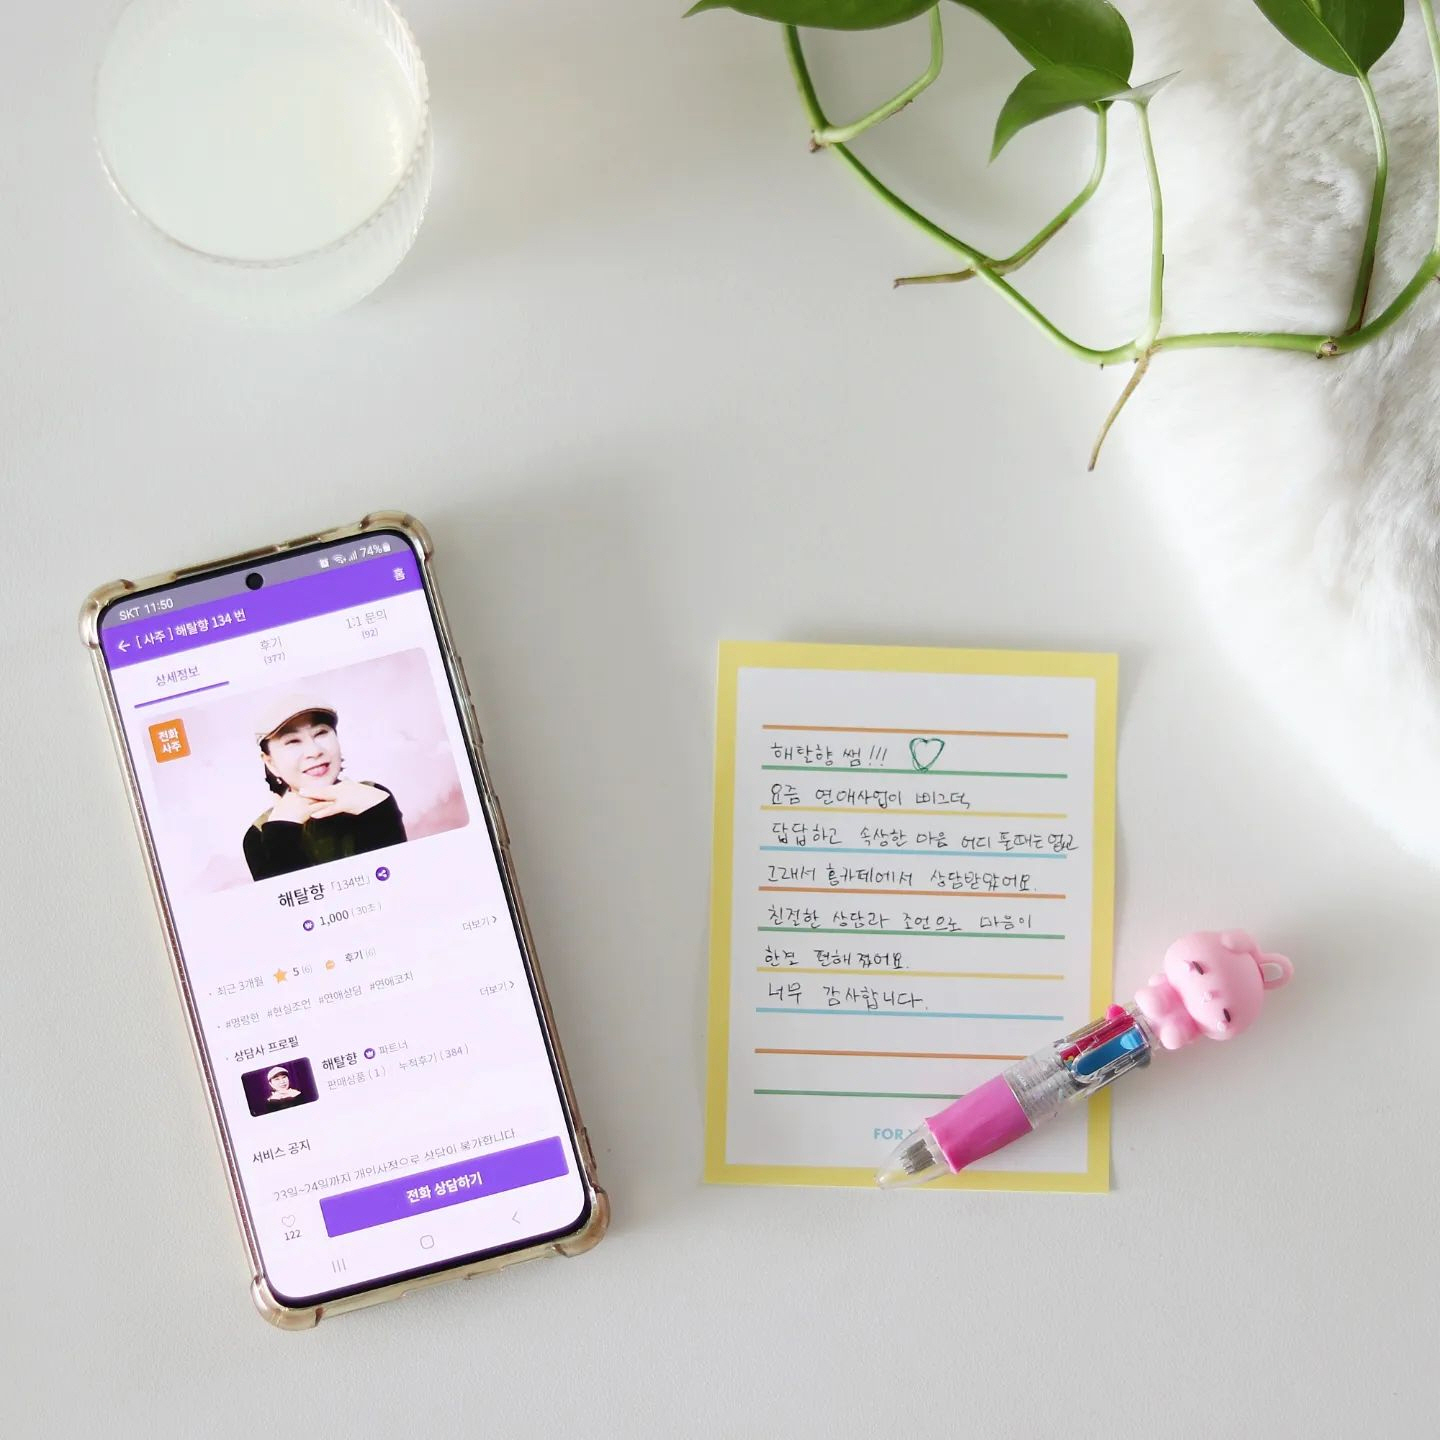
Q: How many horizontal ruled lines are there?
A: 10